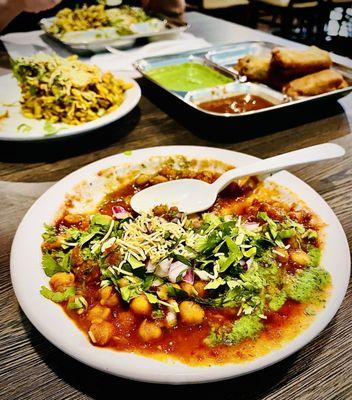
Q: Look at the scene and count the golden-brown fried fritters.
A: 3